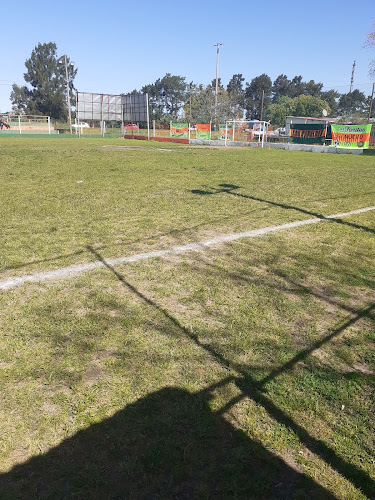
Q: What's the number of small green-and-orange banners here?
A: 3